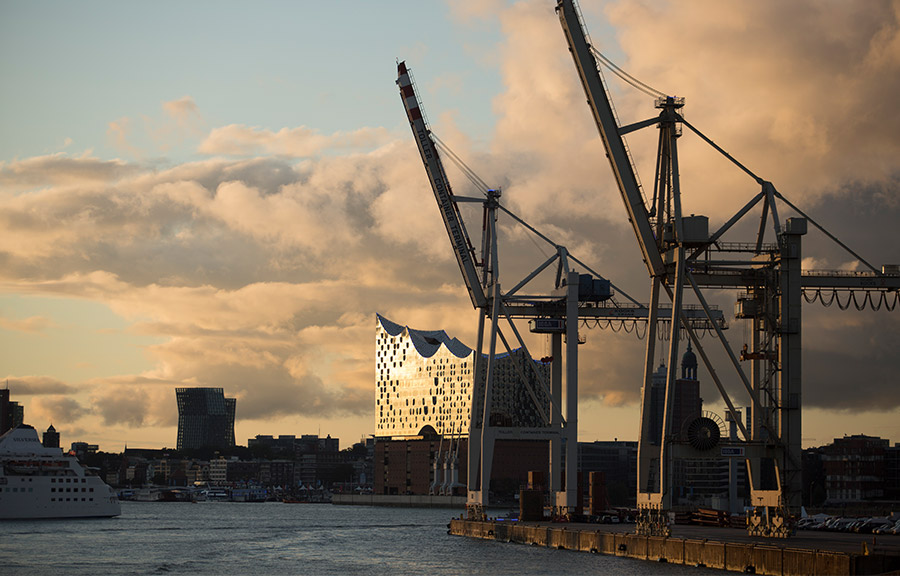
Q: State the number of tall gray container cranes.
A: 2